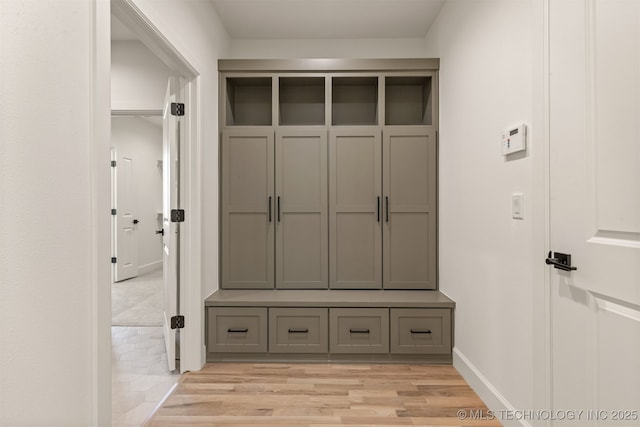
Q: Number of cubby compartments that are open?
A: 4